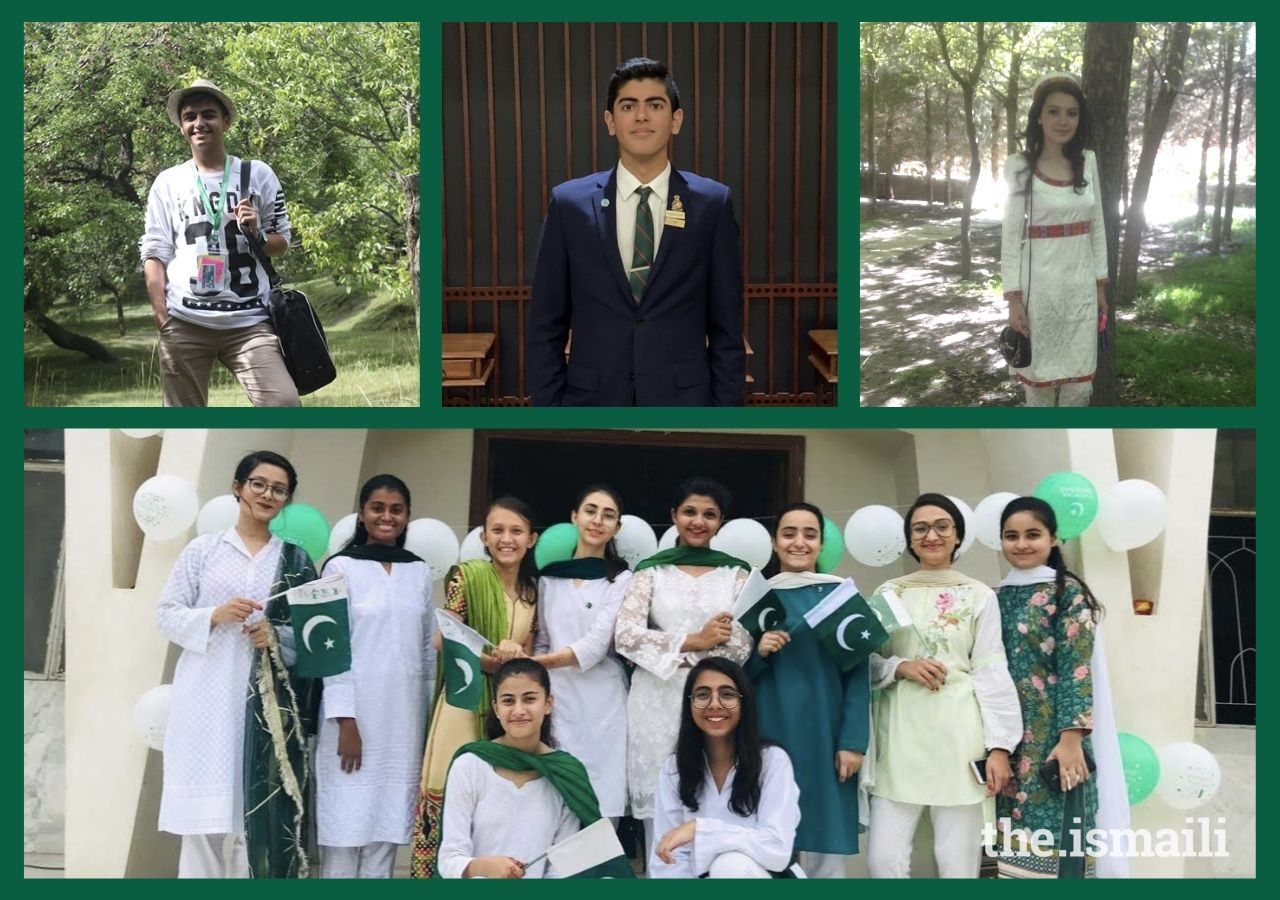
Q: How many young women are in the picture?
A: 11